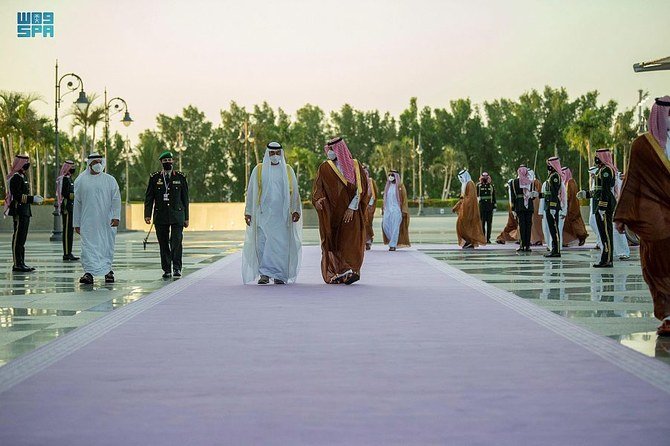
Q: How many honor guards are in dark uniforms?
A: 6